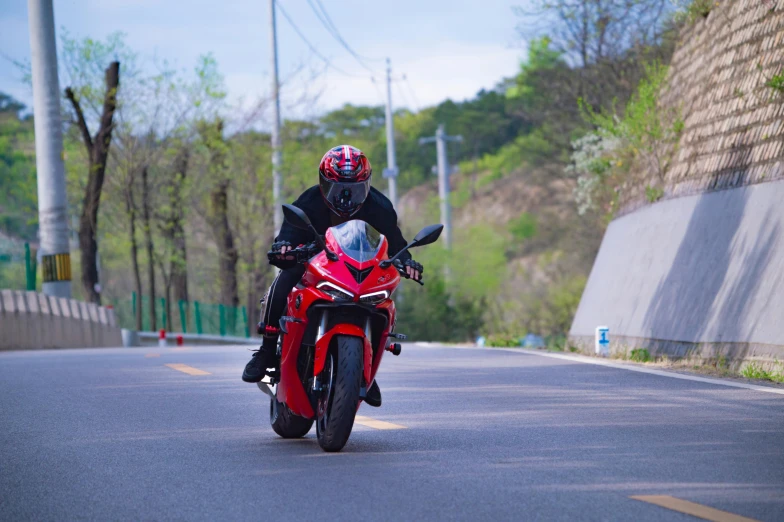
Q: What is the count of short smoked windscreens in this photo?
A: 1